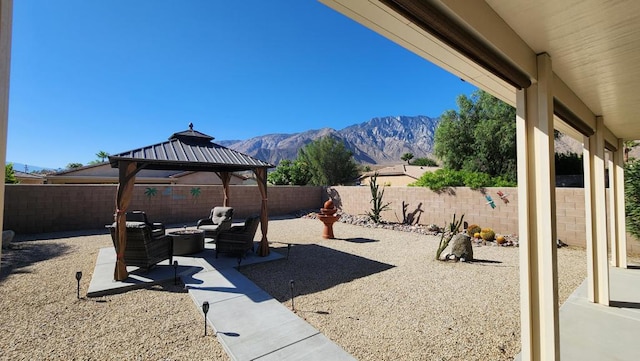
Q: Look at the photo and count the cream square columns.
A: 3